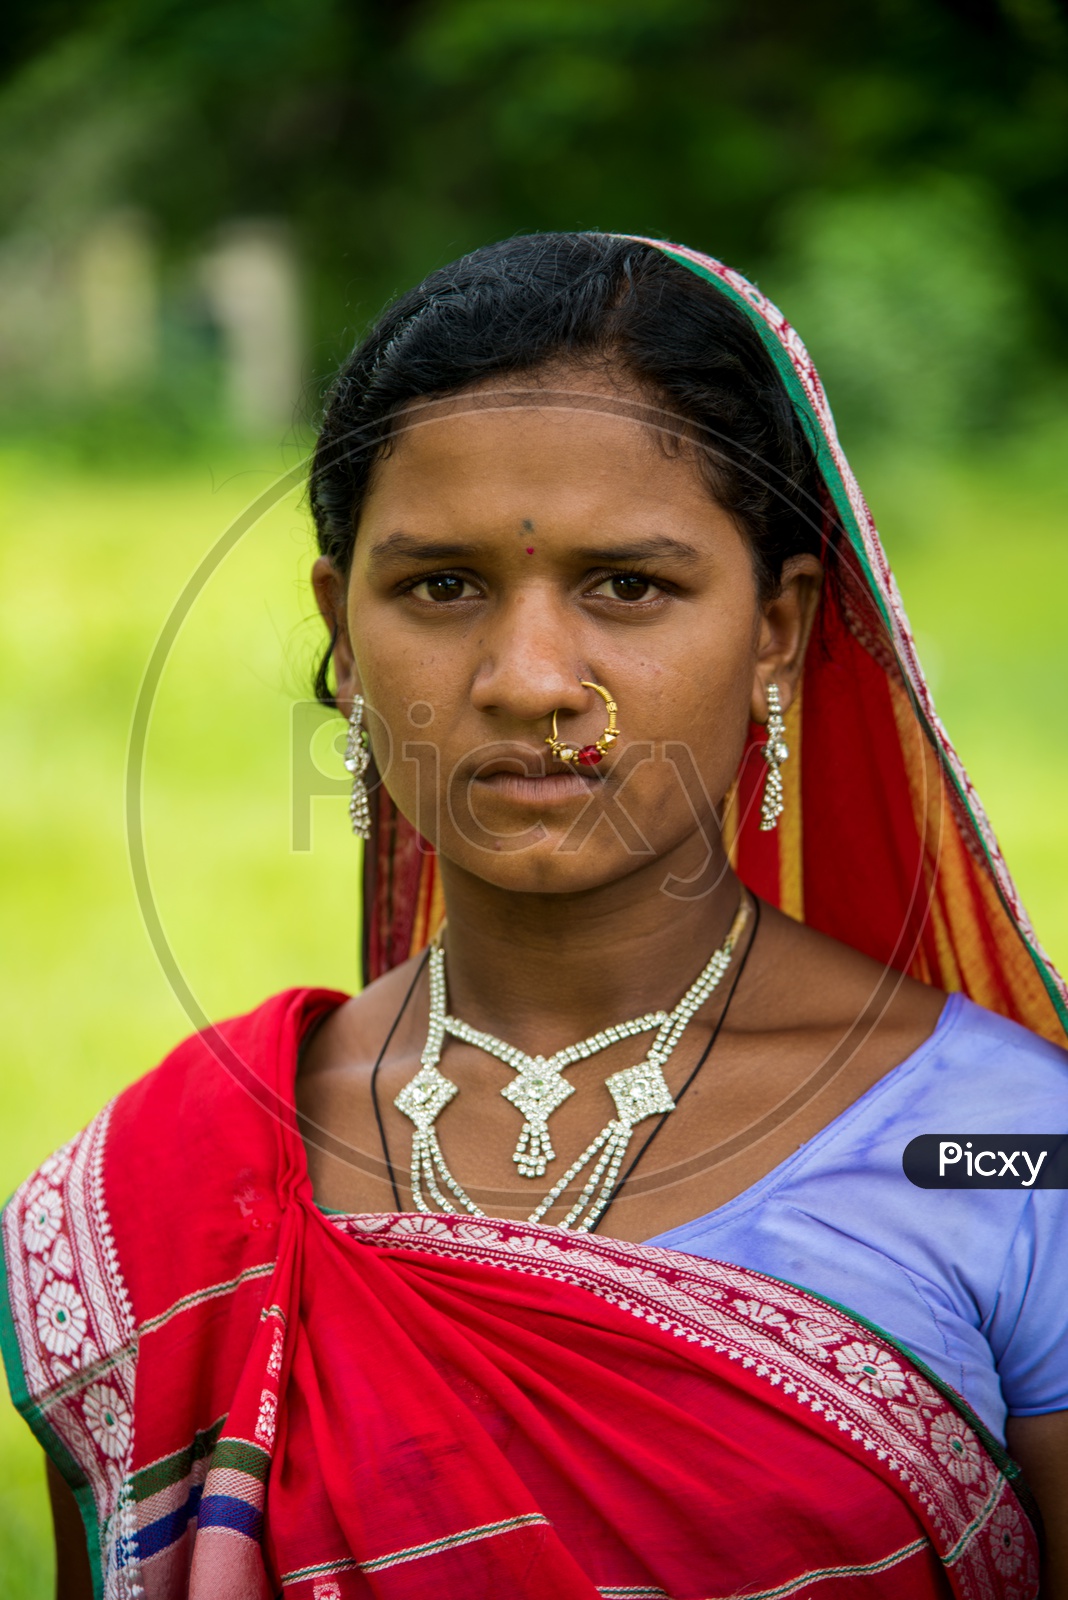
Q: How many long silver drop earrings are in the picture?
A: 2